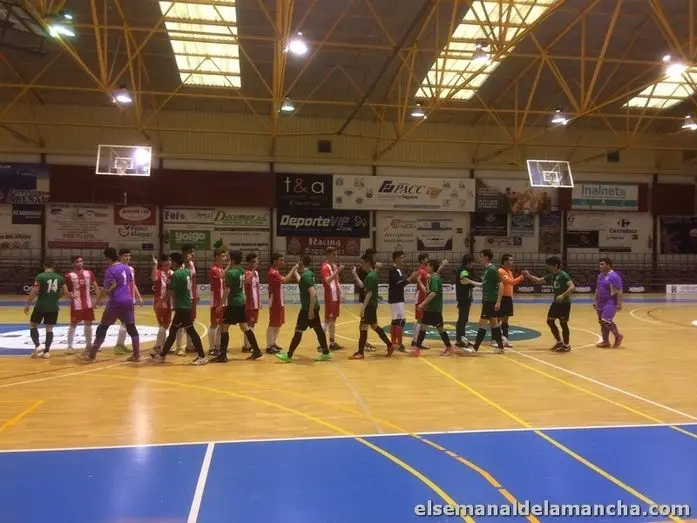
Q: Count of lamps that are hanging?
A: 9